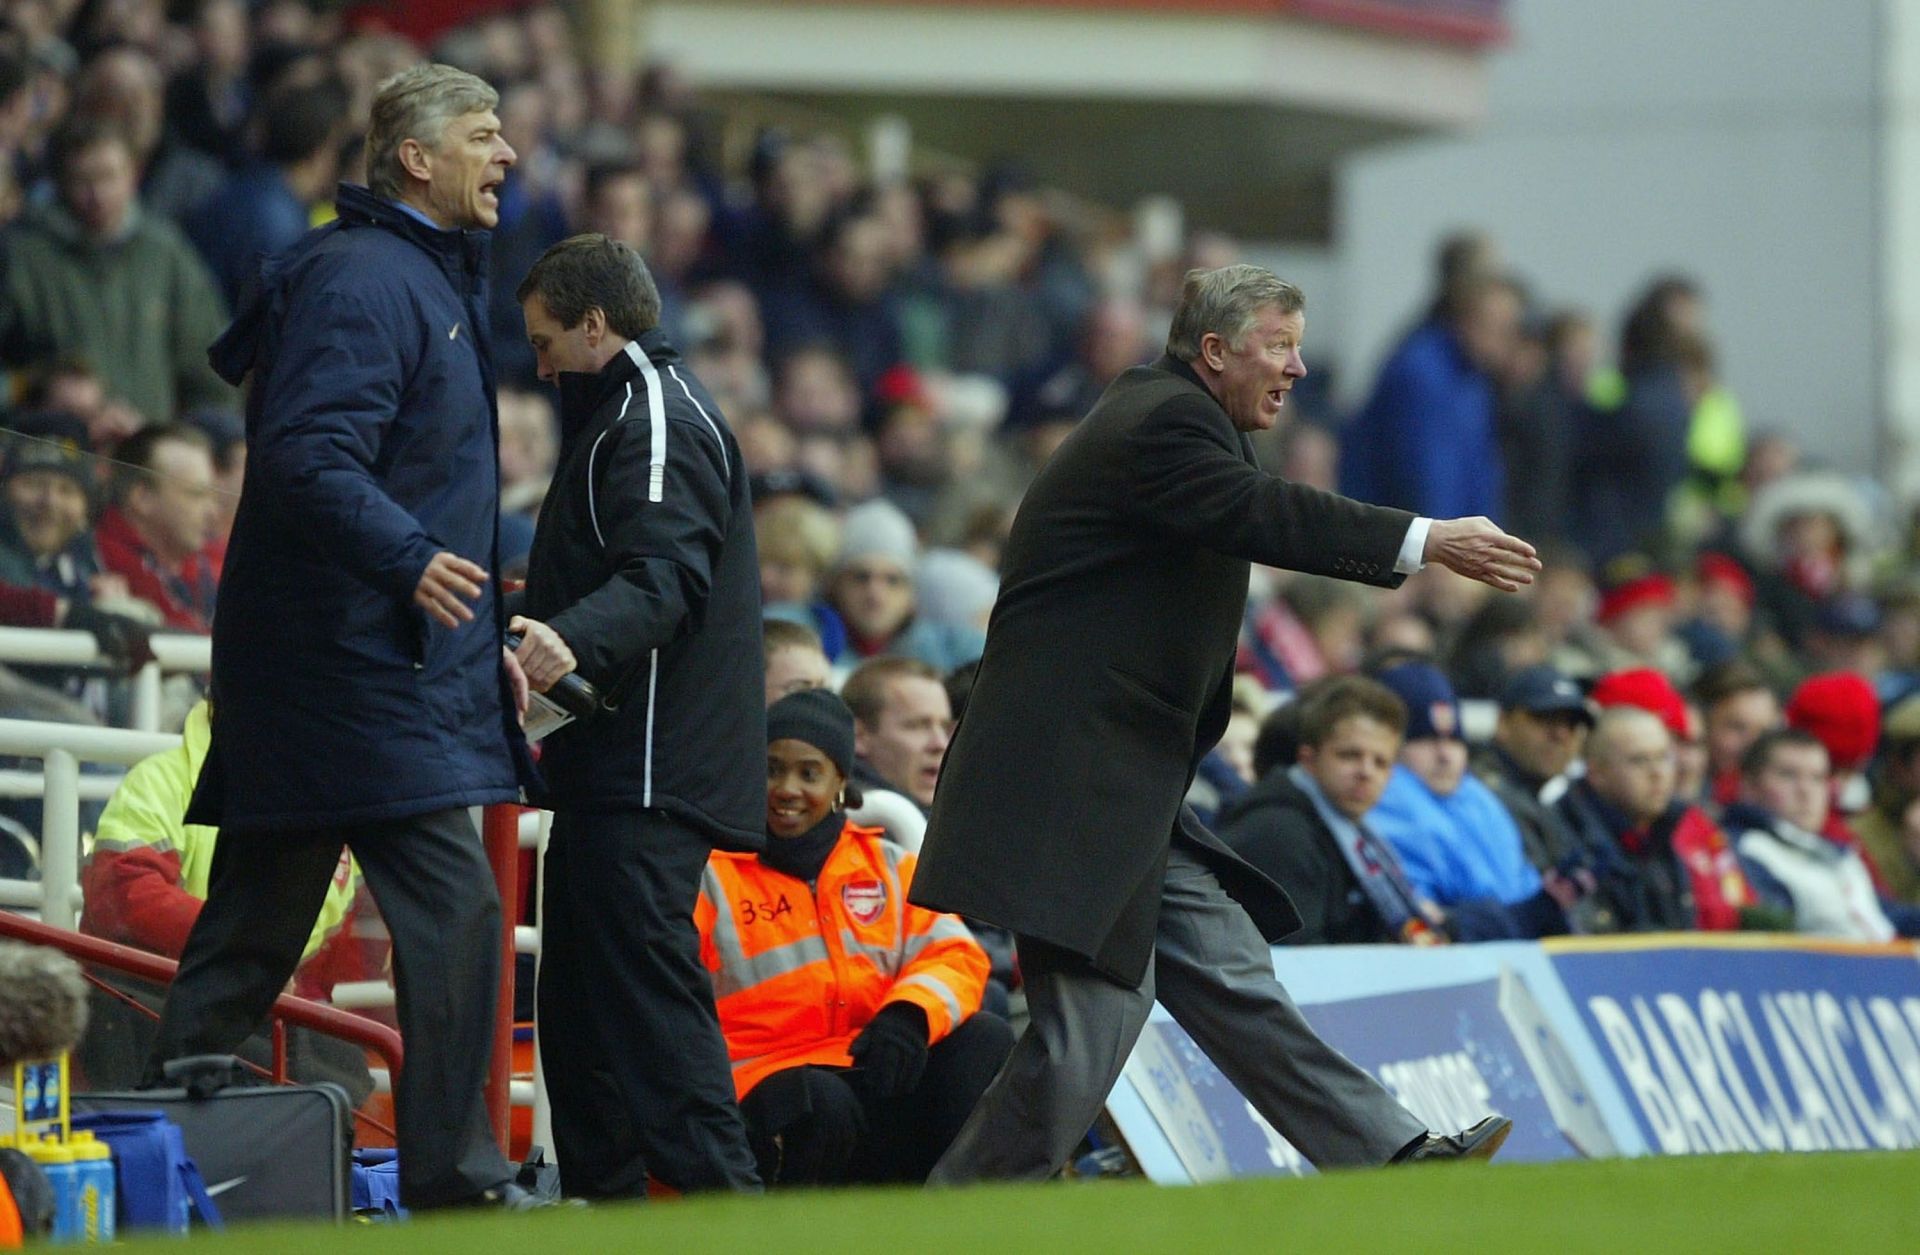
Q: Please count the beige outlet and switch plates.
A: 0